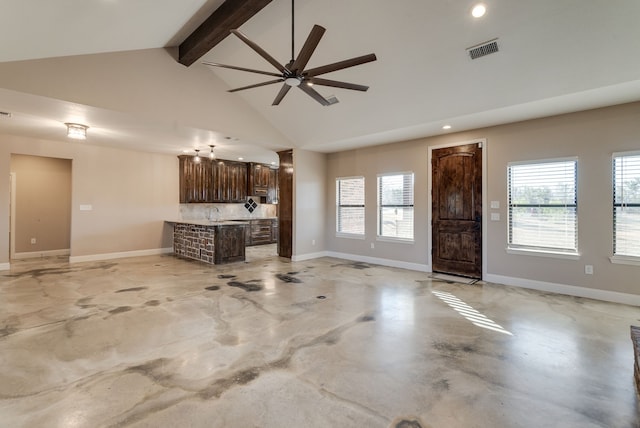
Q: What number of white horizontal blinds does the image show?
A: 4